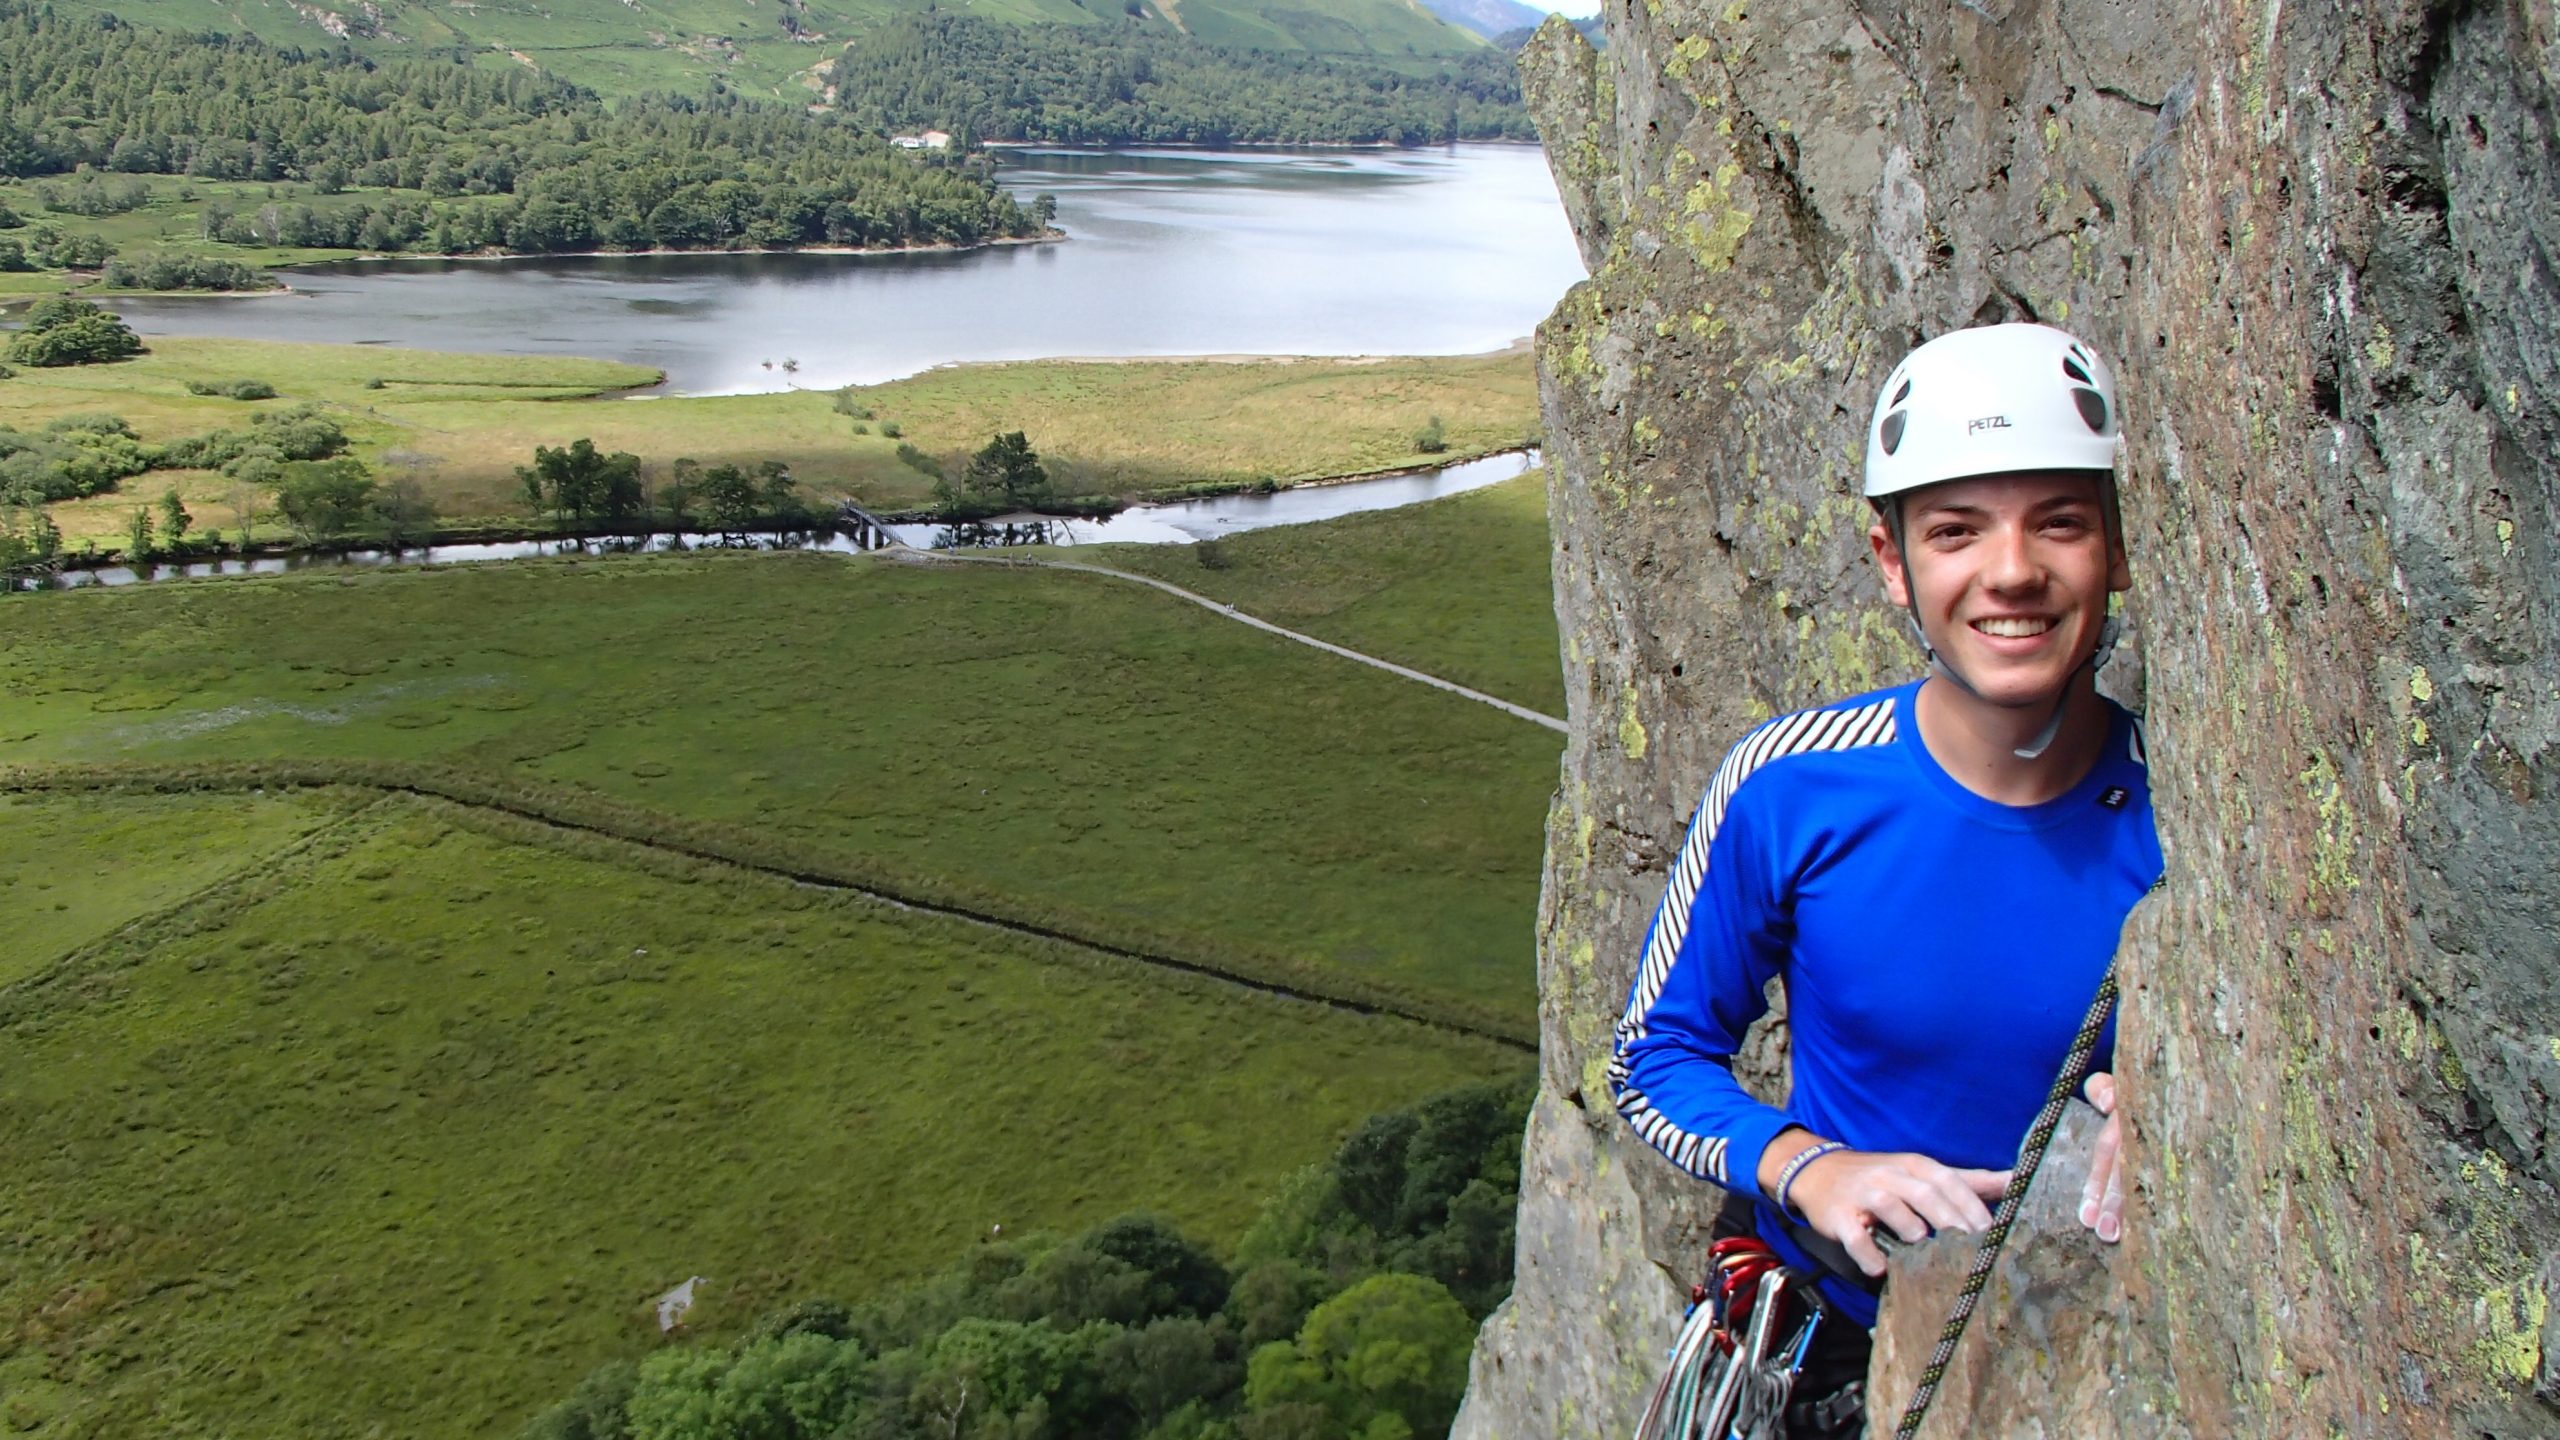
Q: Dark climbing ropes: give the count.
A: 1